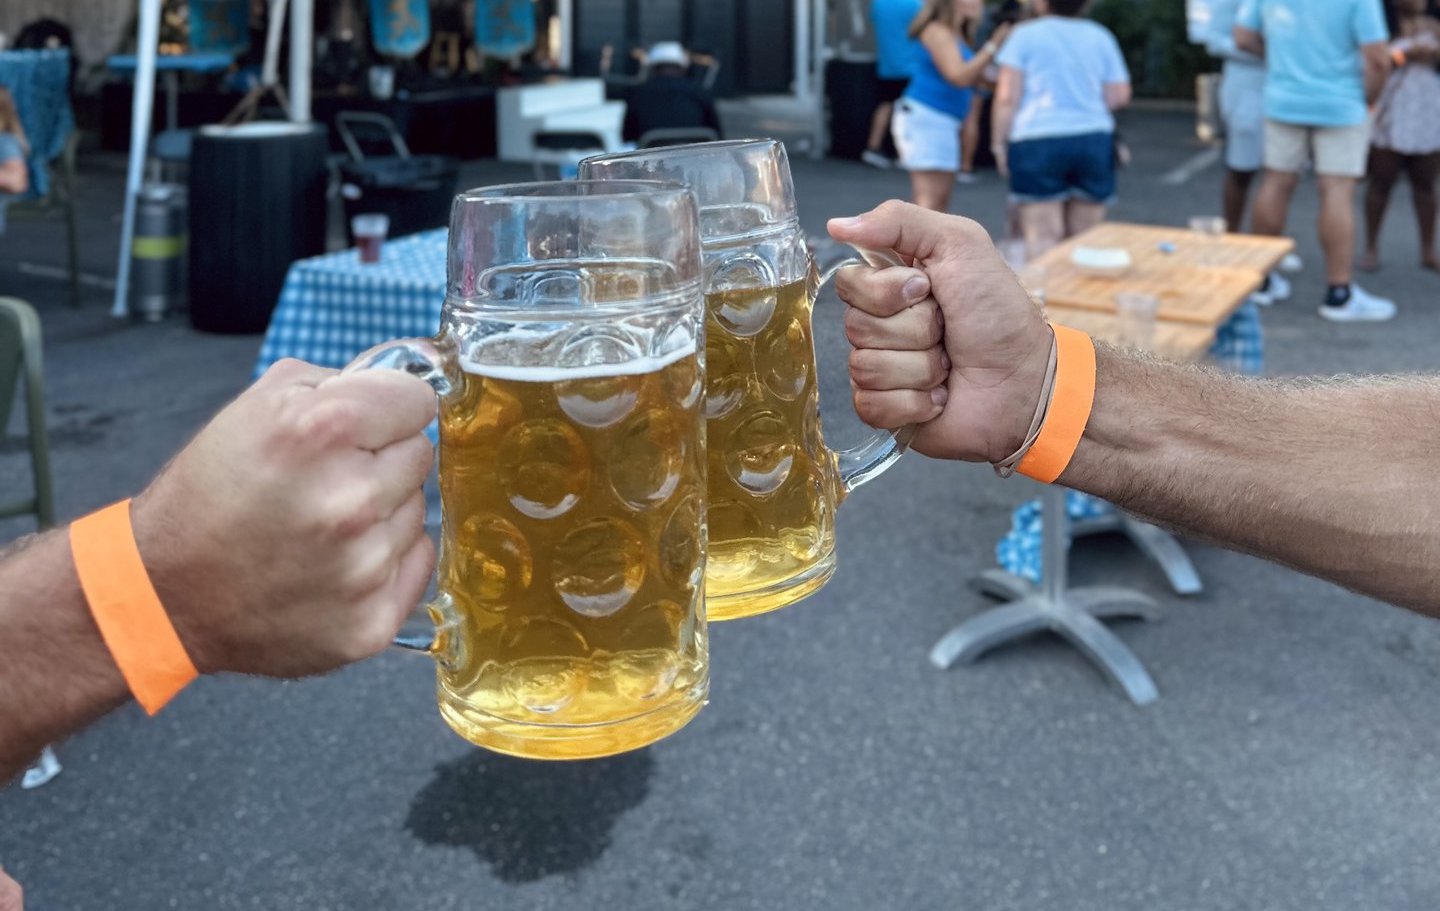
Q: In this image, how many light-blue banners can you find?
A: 3